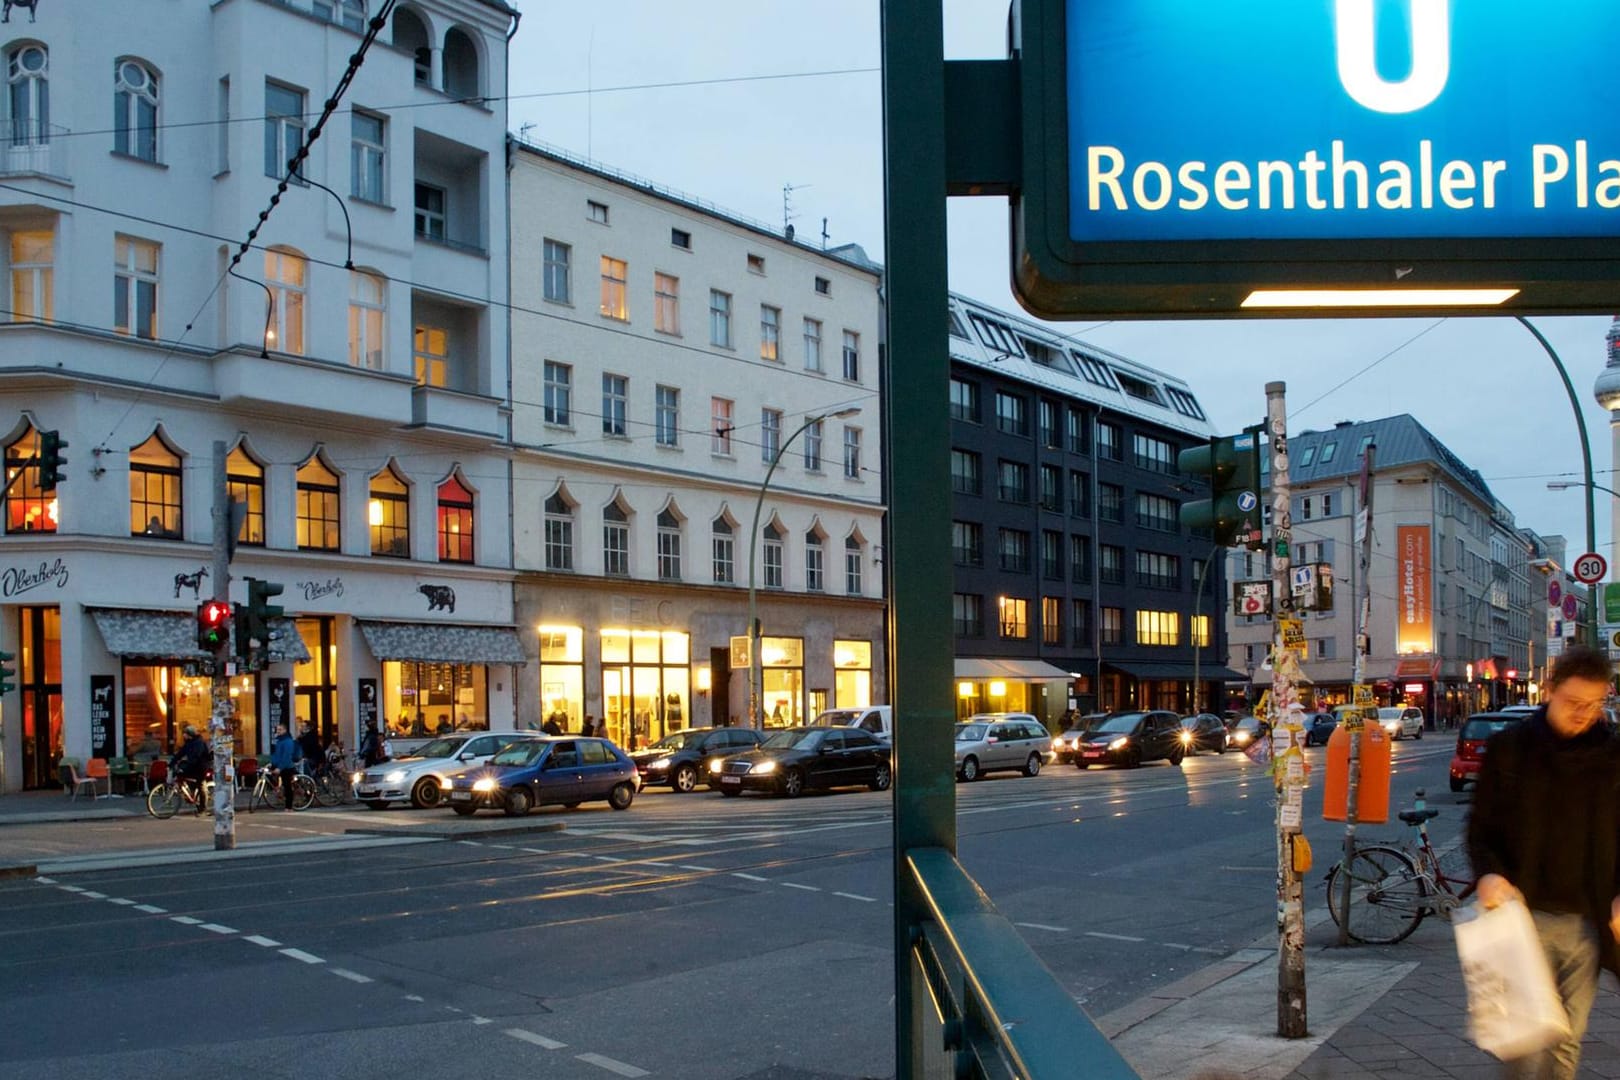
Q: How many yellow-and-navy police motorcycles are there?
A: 0